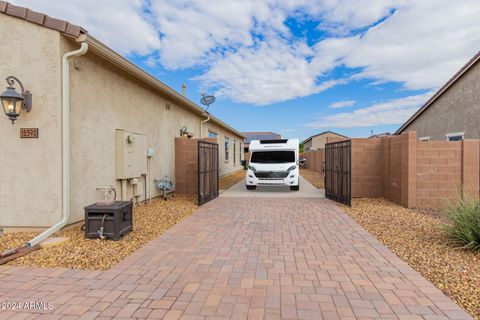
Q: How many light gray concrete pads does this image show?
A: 1